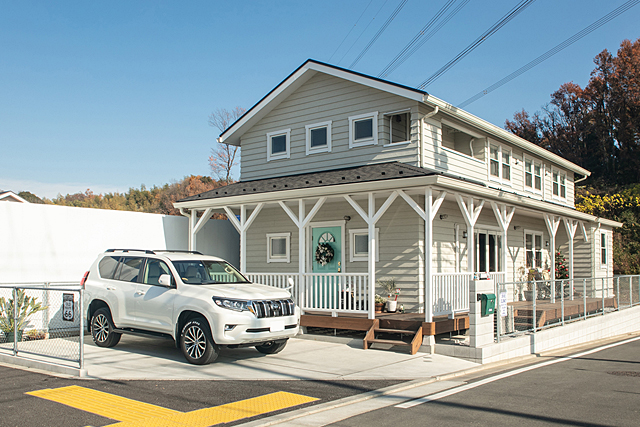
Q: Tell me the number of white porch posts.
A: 9